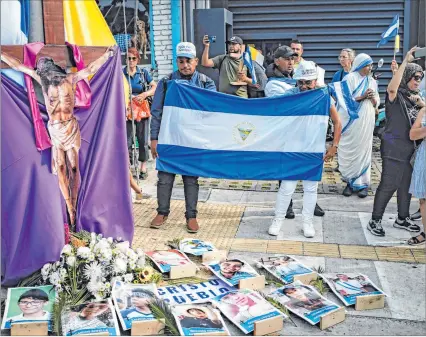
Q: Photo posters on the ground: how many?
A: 11